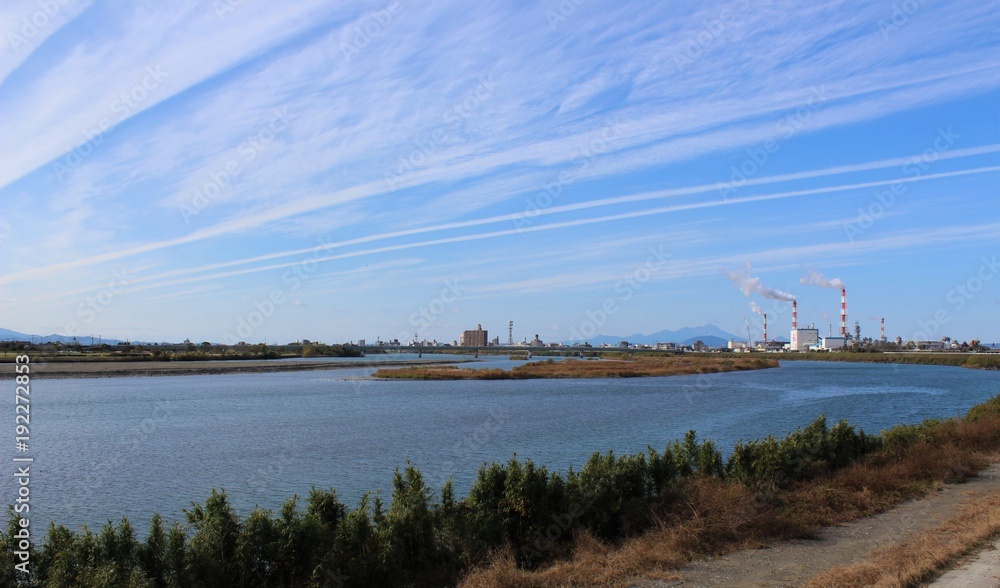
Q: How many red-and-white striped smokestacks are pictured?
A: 4